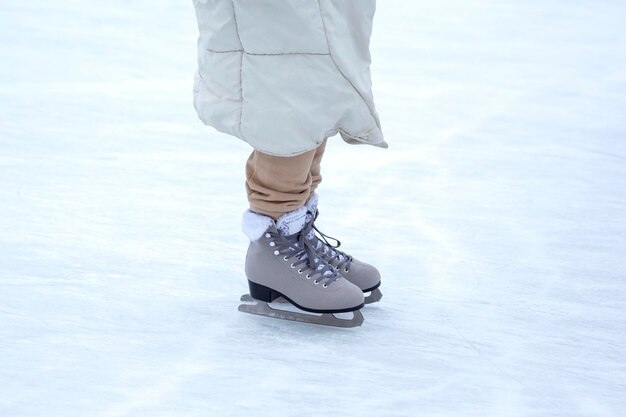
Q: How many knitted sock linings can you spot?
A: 2